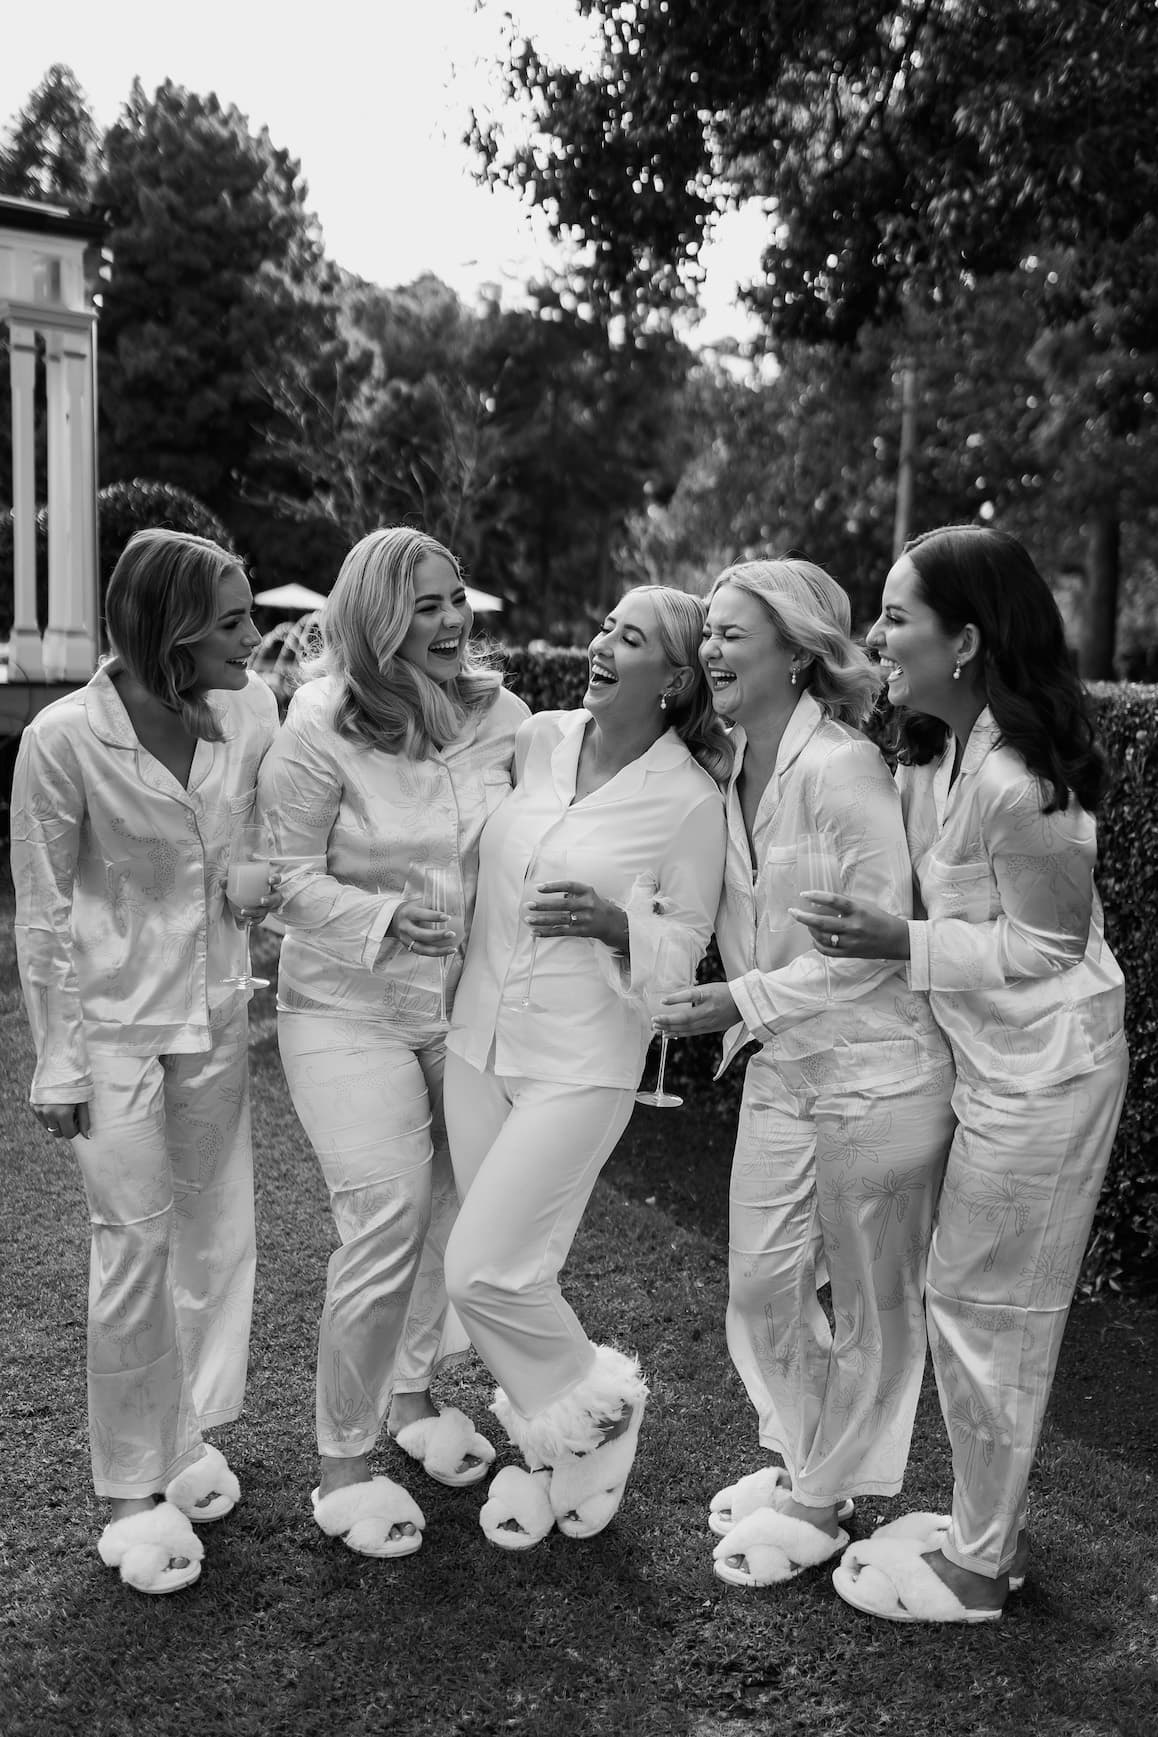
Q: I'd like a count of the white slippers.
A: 10